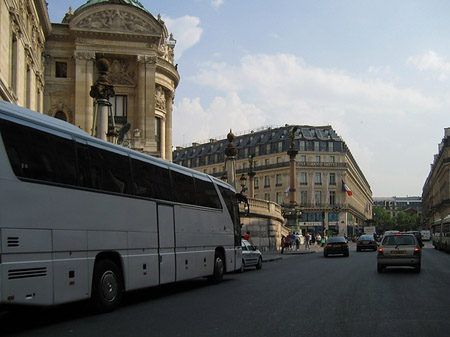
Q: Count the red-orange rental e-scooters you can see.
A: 0